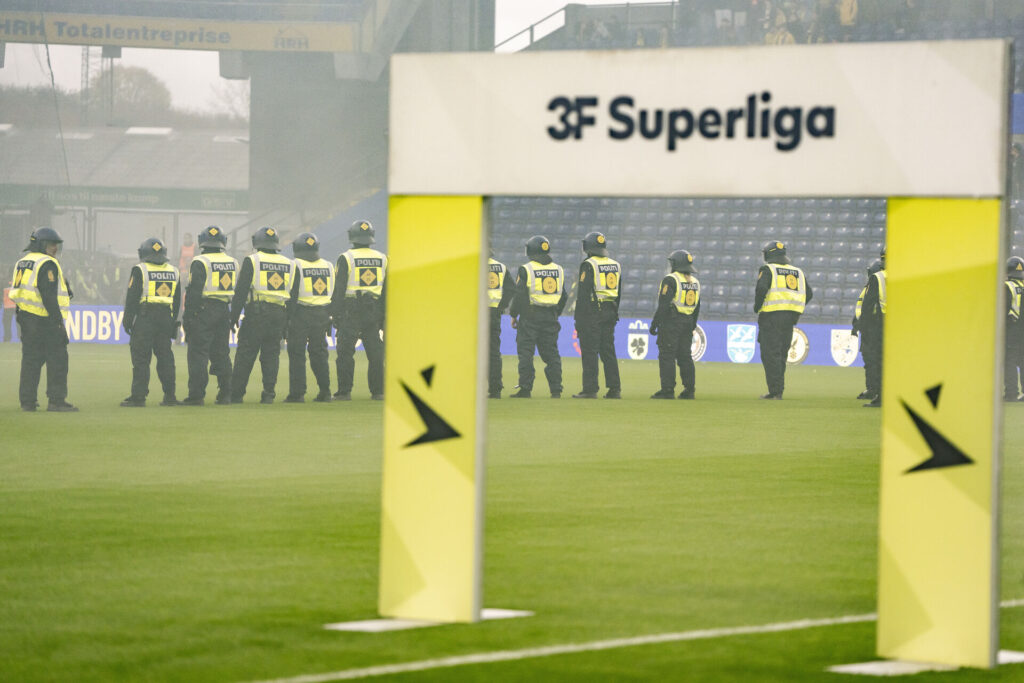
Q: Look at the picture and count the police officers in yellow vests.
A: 14